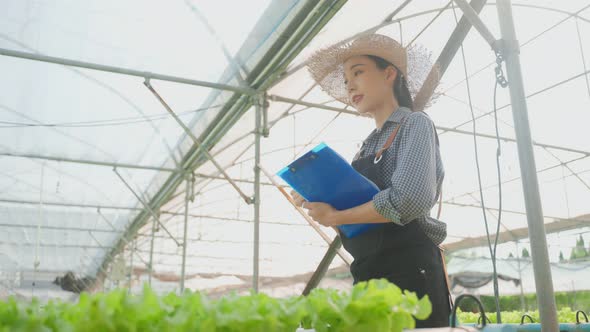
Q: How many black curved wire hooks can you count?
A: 4